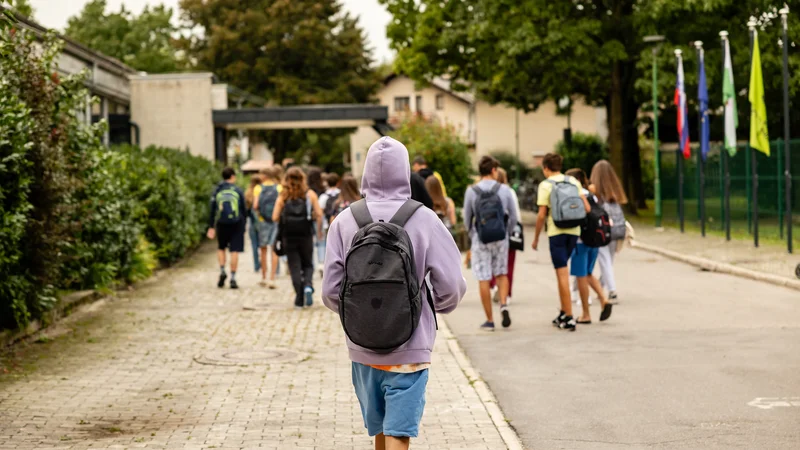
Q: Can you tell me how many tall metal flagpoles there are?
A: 5